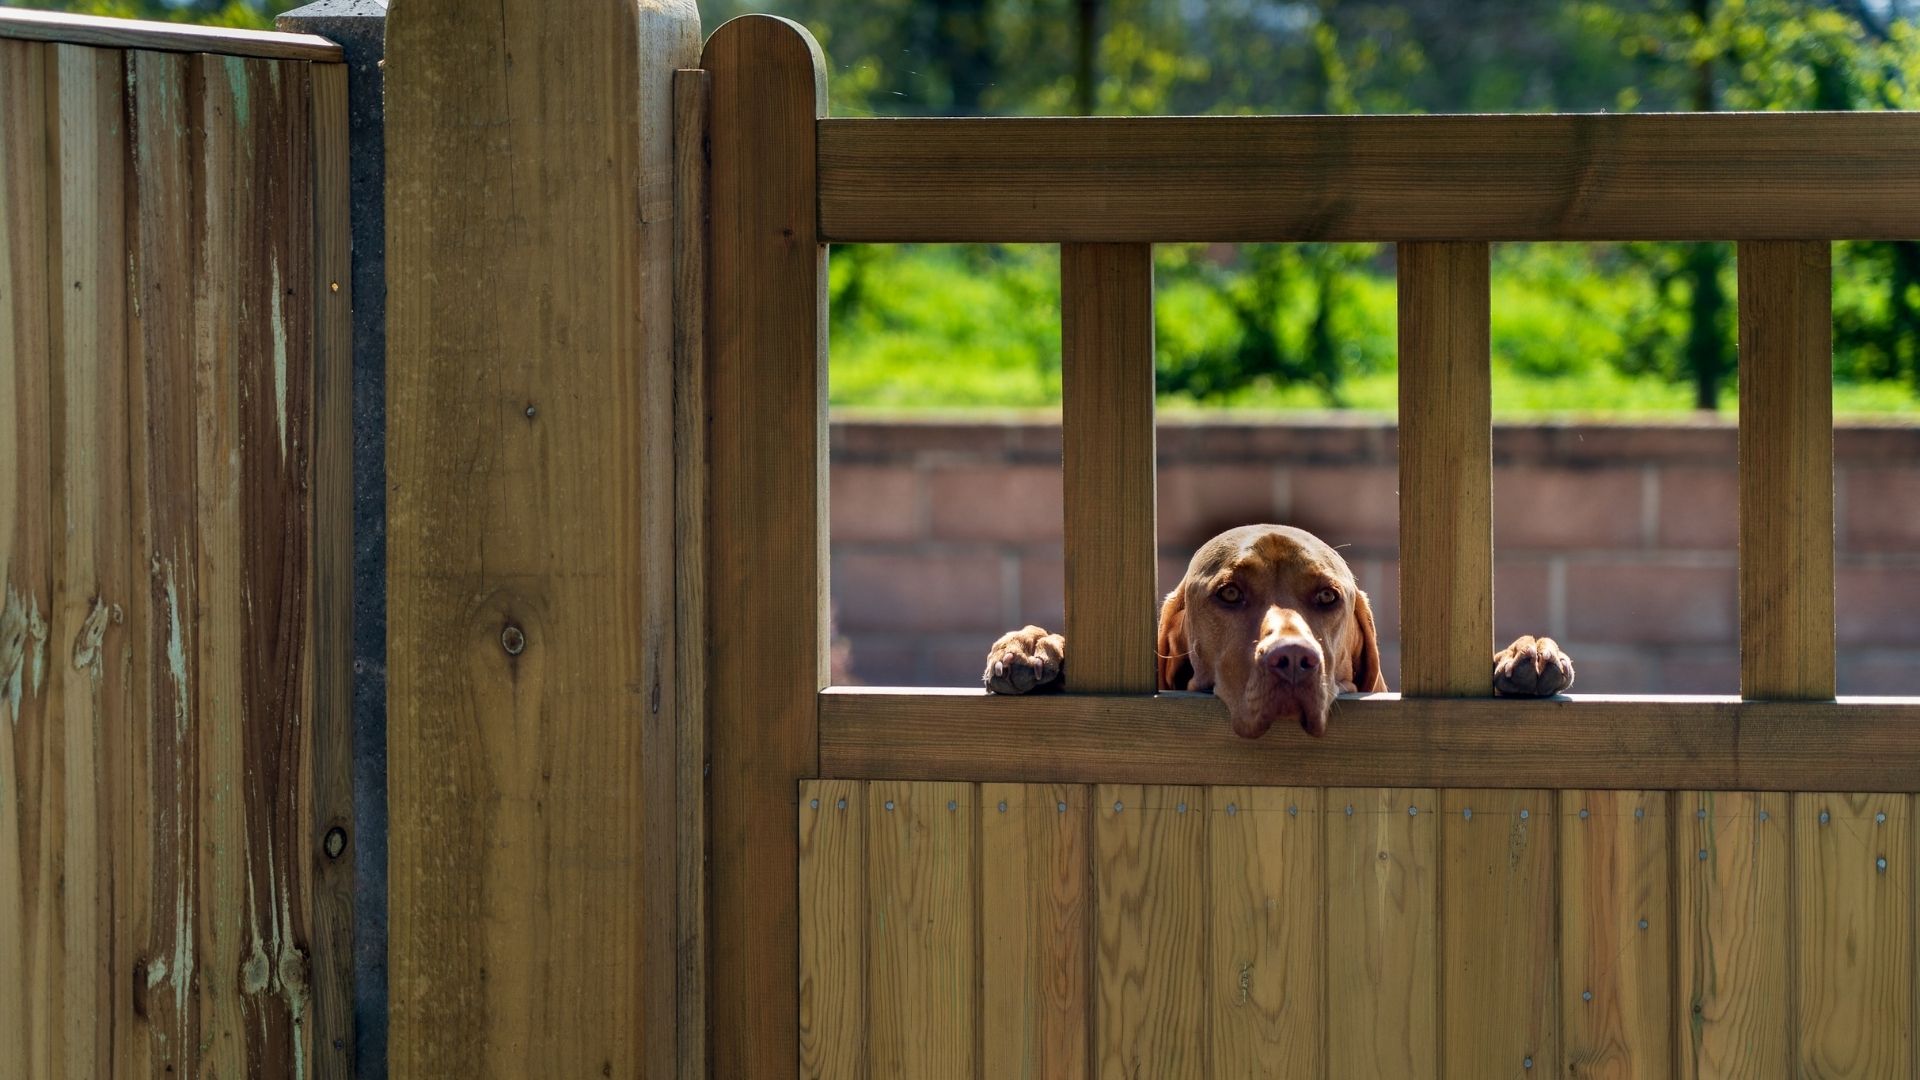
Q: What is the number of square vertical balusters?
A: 3